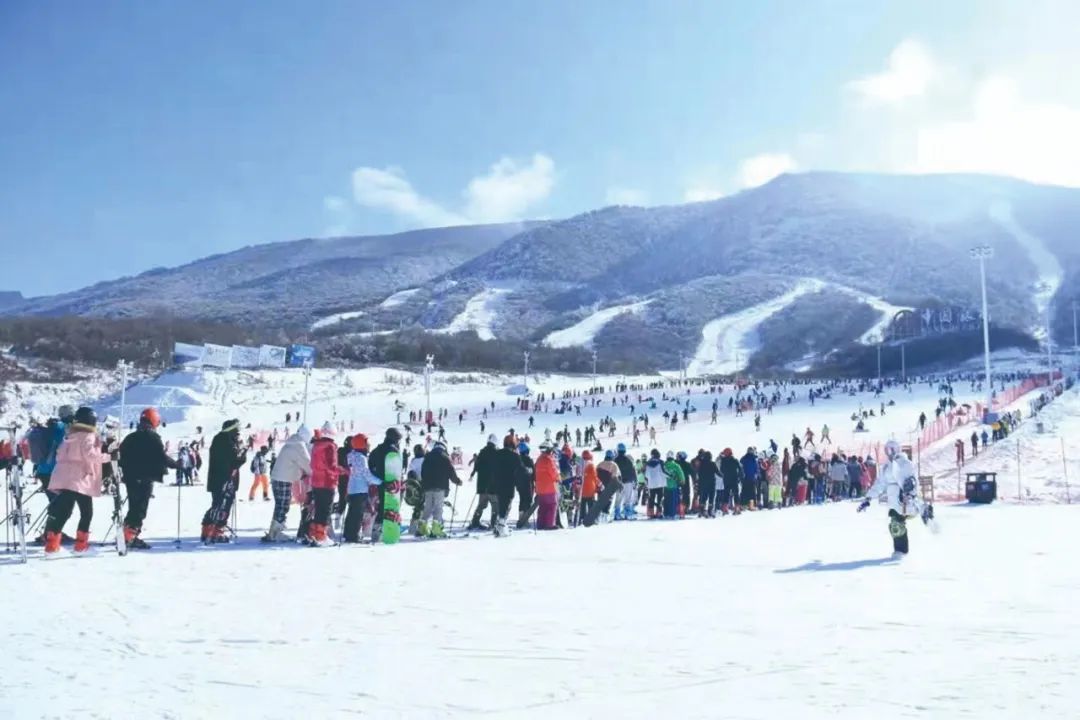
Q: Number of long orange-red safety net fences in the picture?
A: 1